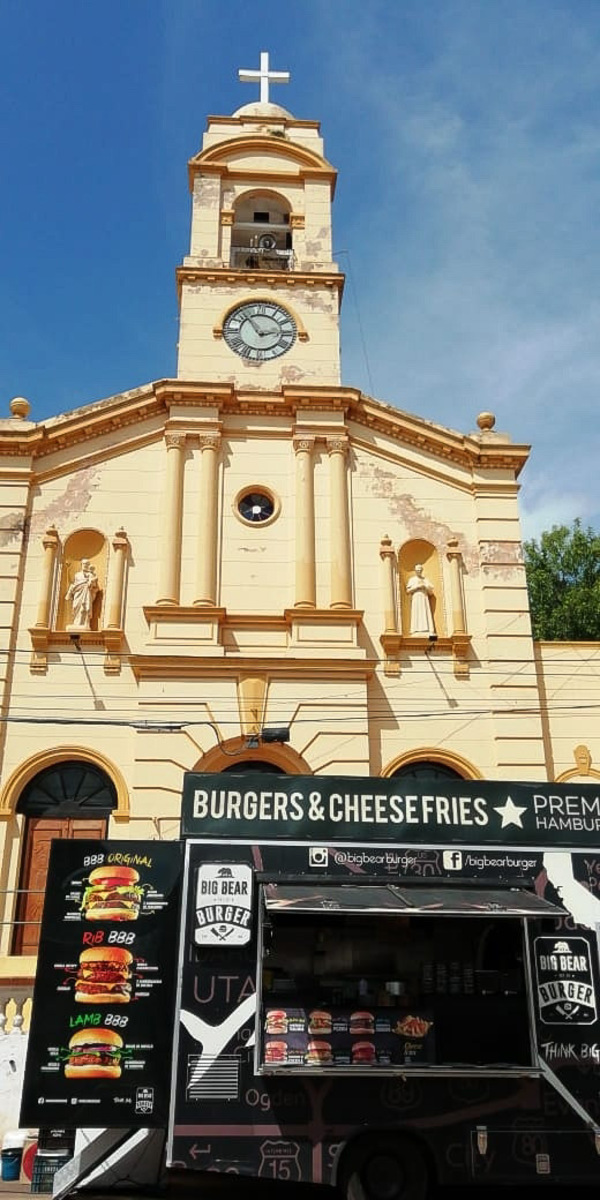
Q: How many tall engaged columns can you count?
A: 4